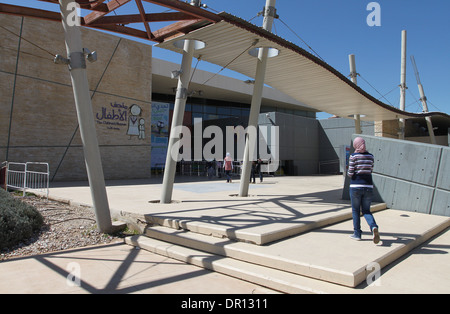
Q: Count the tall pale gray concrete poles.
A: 6